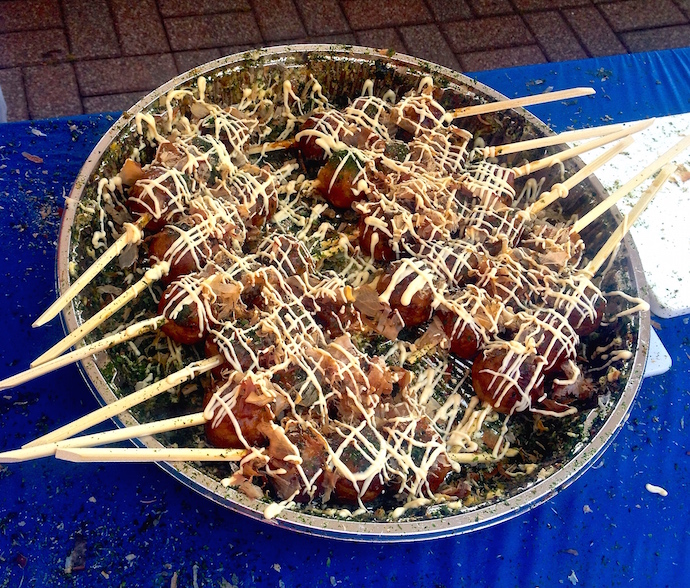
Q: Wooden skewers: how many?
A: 12